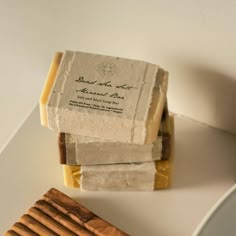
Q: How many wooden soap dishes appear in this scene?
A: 1